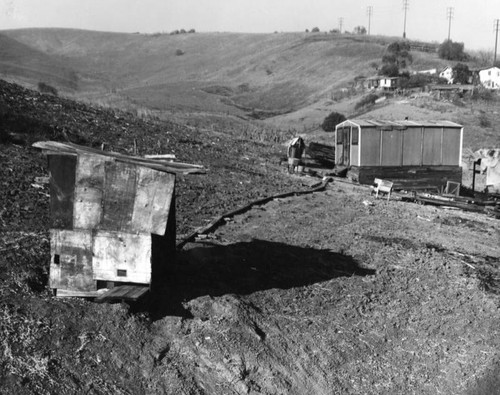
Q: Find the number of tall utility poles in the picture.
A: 5